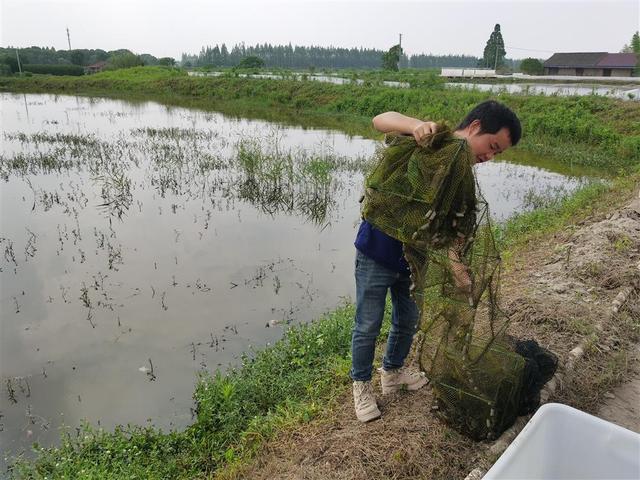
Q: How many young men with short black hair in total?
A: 1